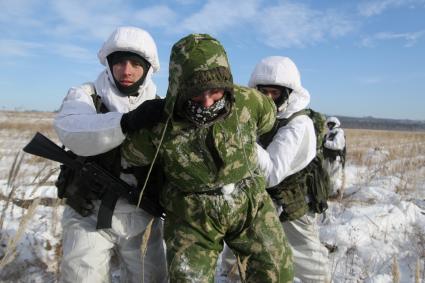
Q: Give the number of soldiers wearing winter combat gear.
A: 3